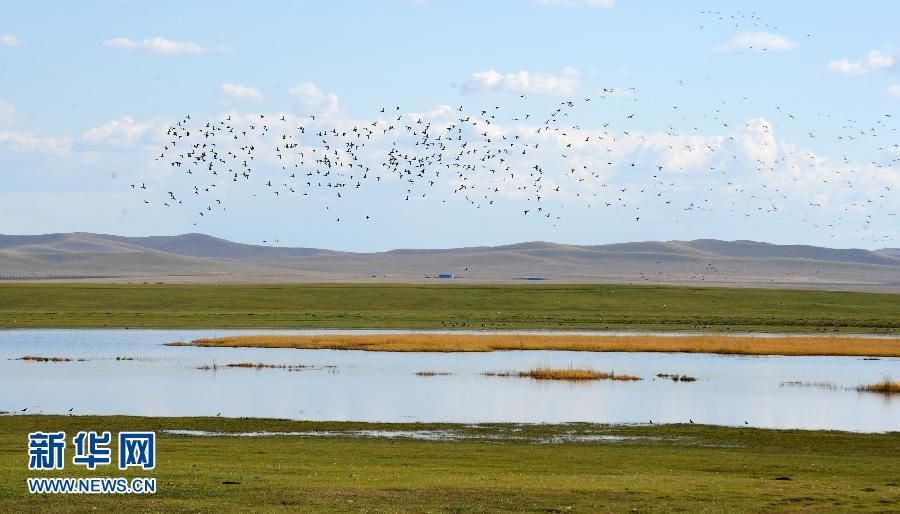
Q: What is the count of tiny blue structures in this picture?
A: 2